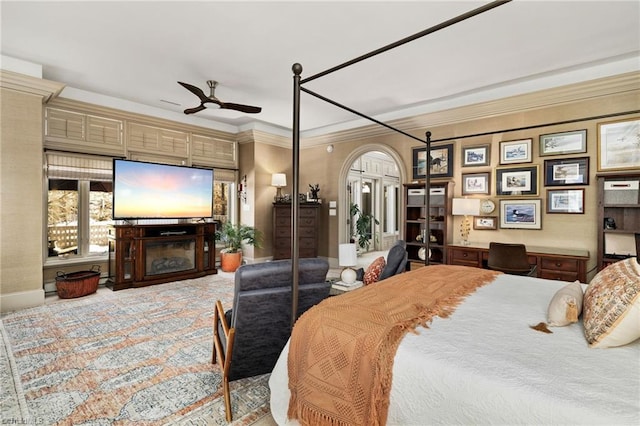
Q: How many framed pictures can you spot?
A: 11